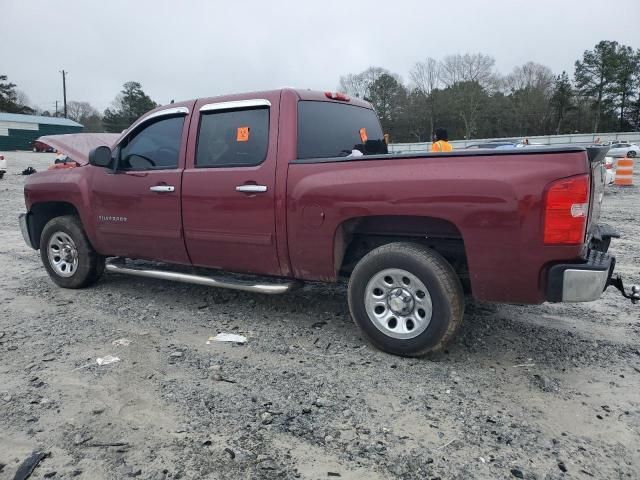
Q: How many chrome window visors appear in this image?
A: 2